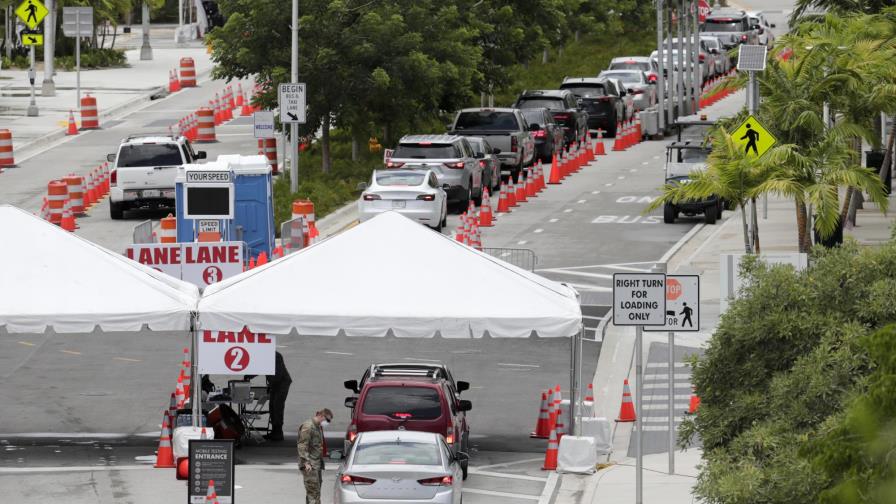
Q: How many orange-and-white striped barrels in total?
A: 9